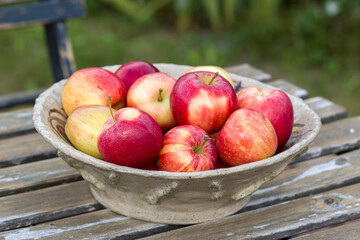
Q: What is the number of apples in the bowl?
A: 10